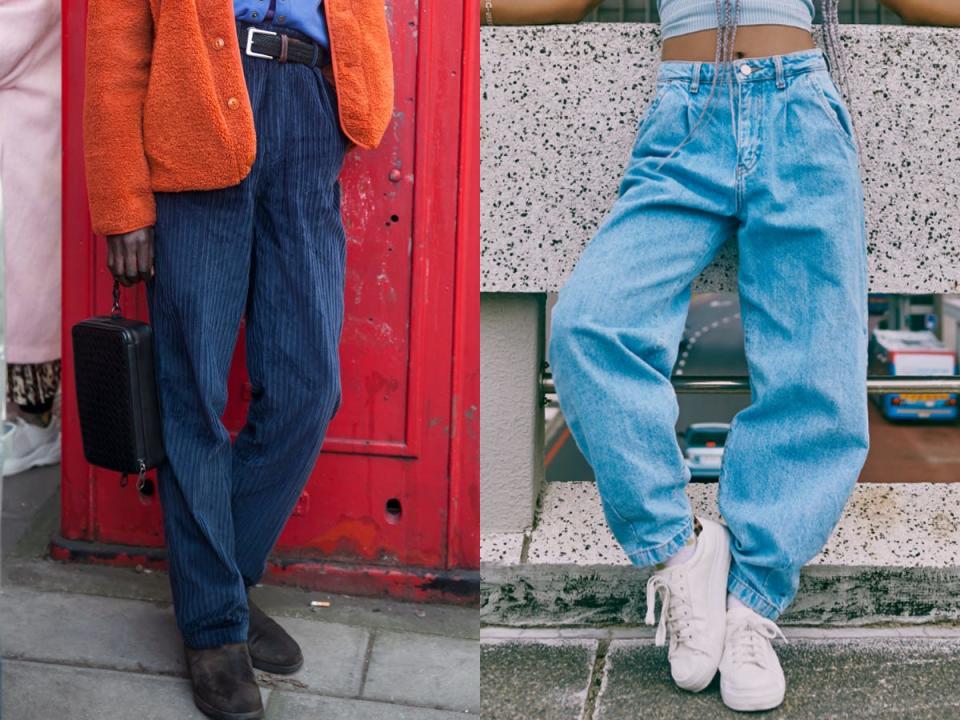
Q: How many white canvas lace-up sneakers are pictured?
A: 2